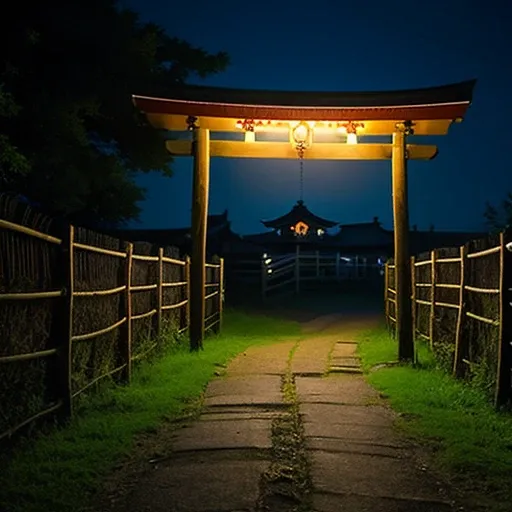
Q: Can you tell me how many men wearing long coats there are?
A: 0